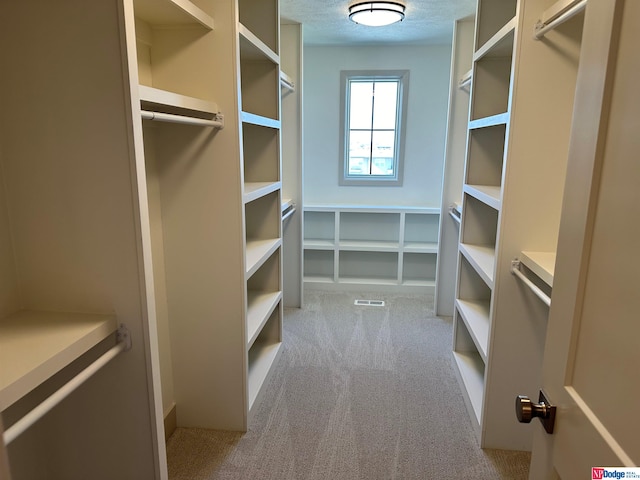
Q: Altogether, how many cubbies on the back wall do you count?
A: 6